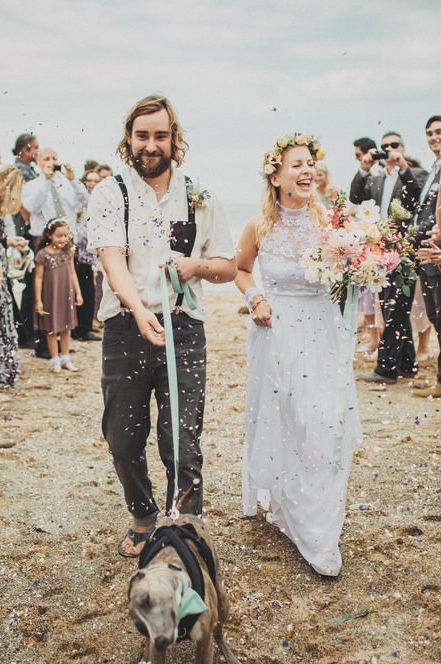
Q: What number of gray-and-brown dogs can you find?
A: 1